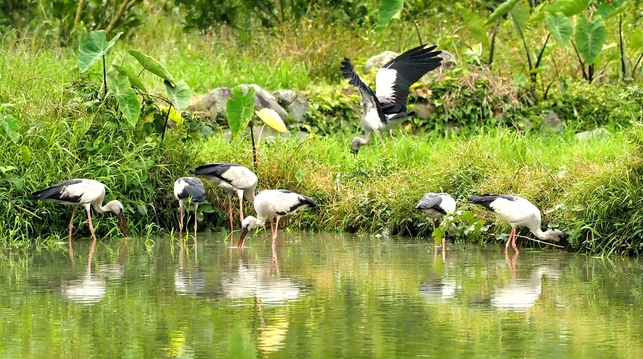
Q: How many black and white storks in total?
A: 7